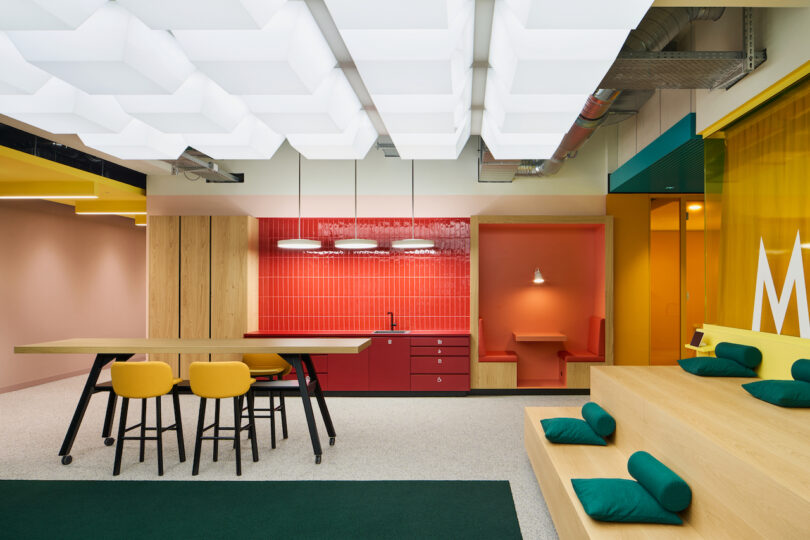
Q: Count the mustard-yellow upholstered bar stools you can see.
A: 3